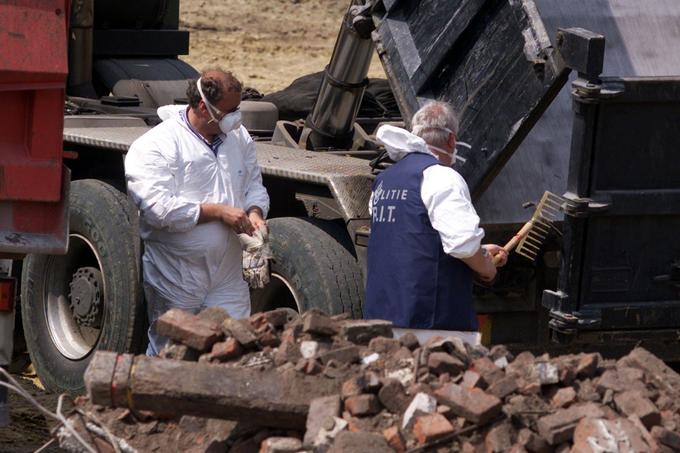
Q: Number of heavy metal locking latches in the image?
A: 3